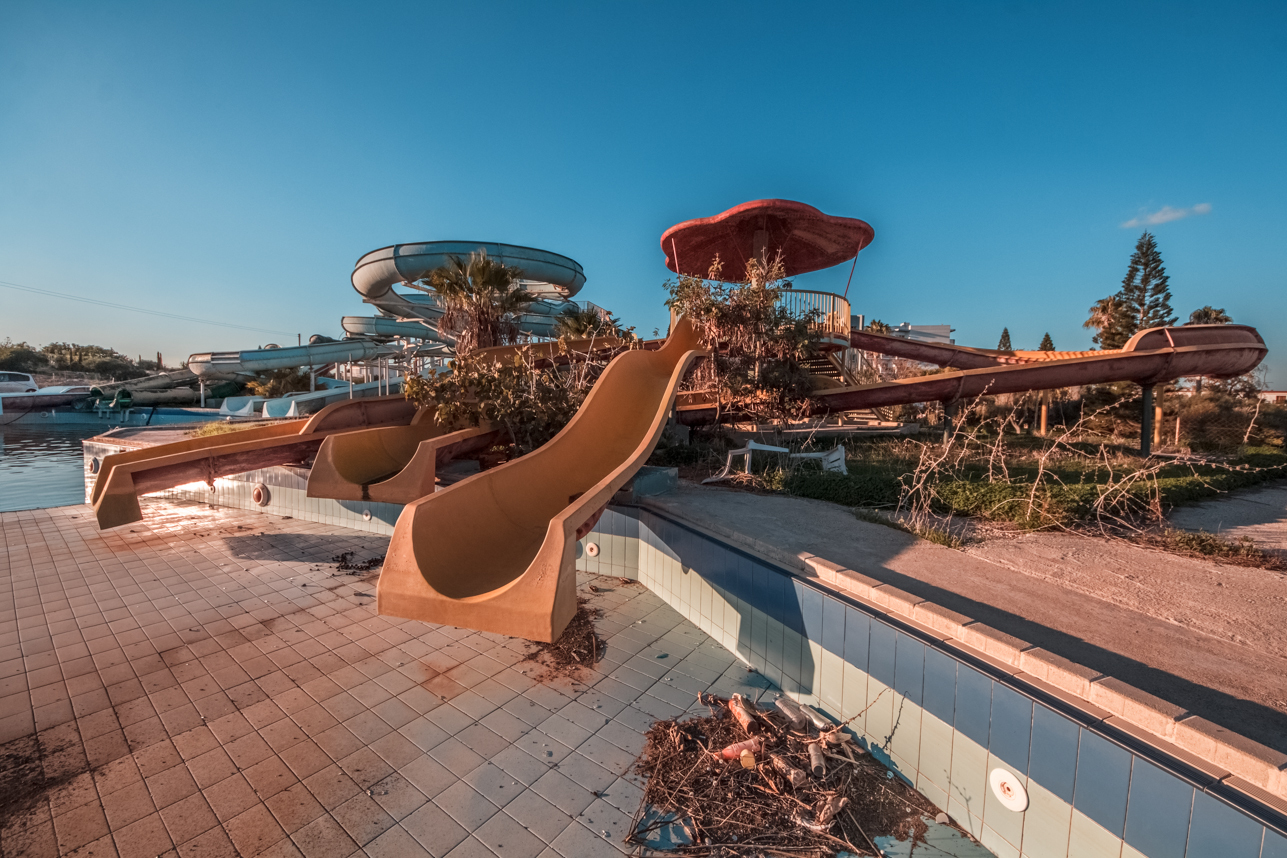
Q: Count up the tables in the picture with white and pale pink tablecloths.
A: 0